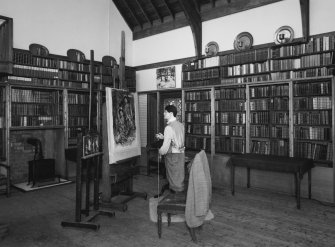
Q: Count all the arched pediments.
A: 3